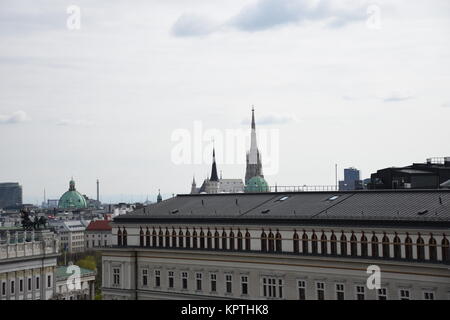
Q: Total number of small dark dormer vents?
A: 3